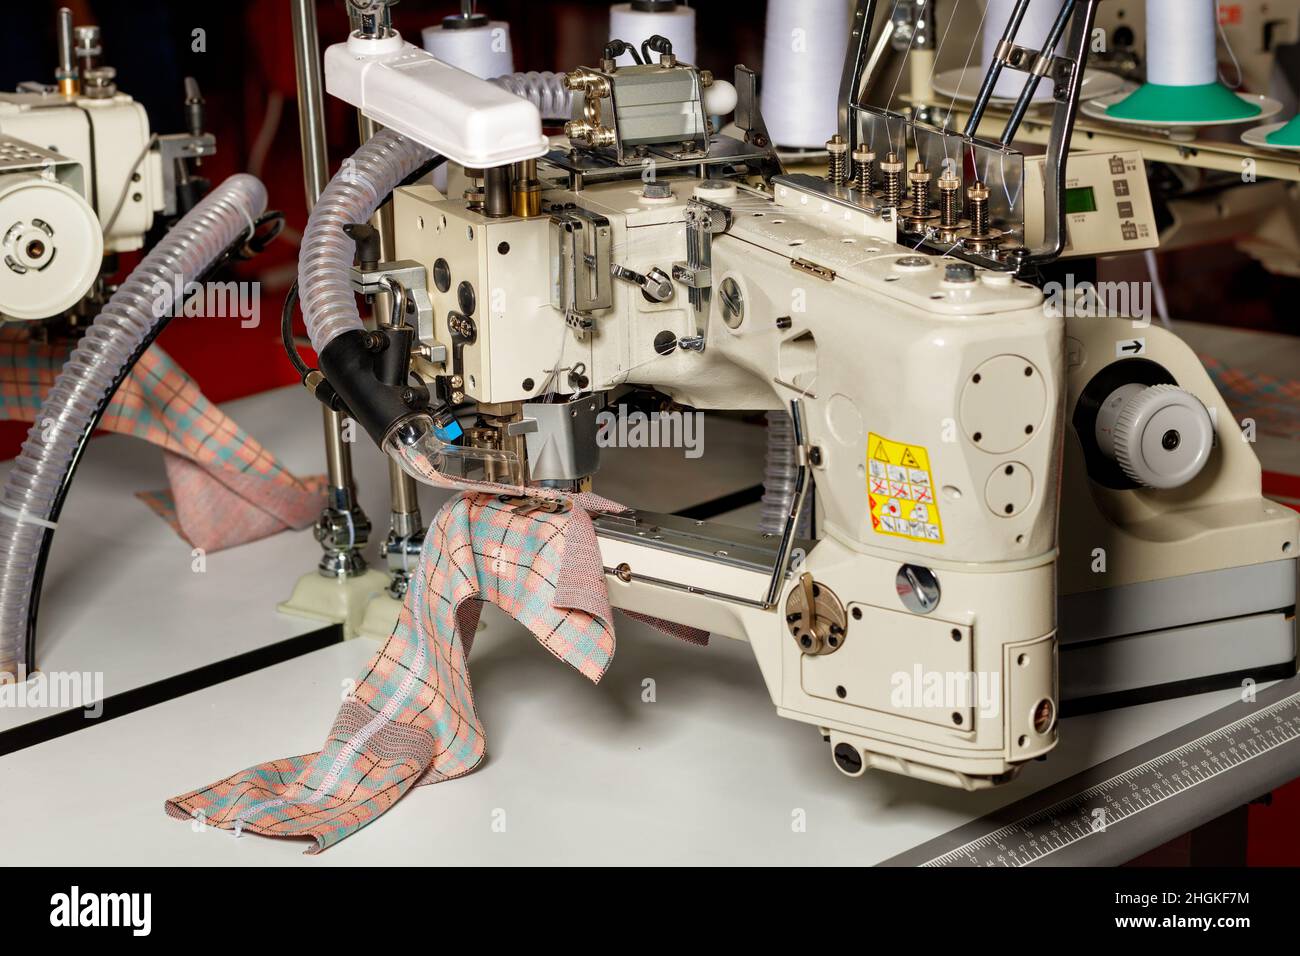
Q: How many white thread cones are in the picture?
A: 5